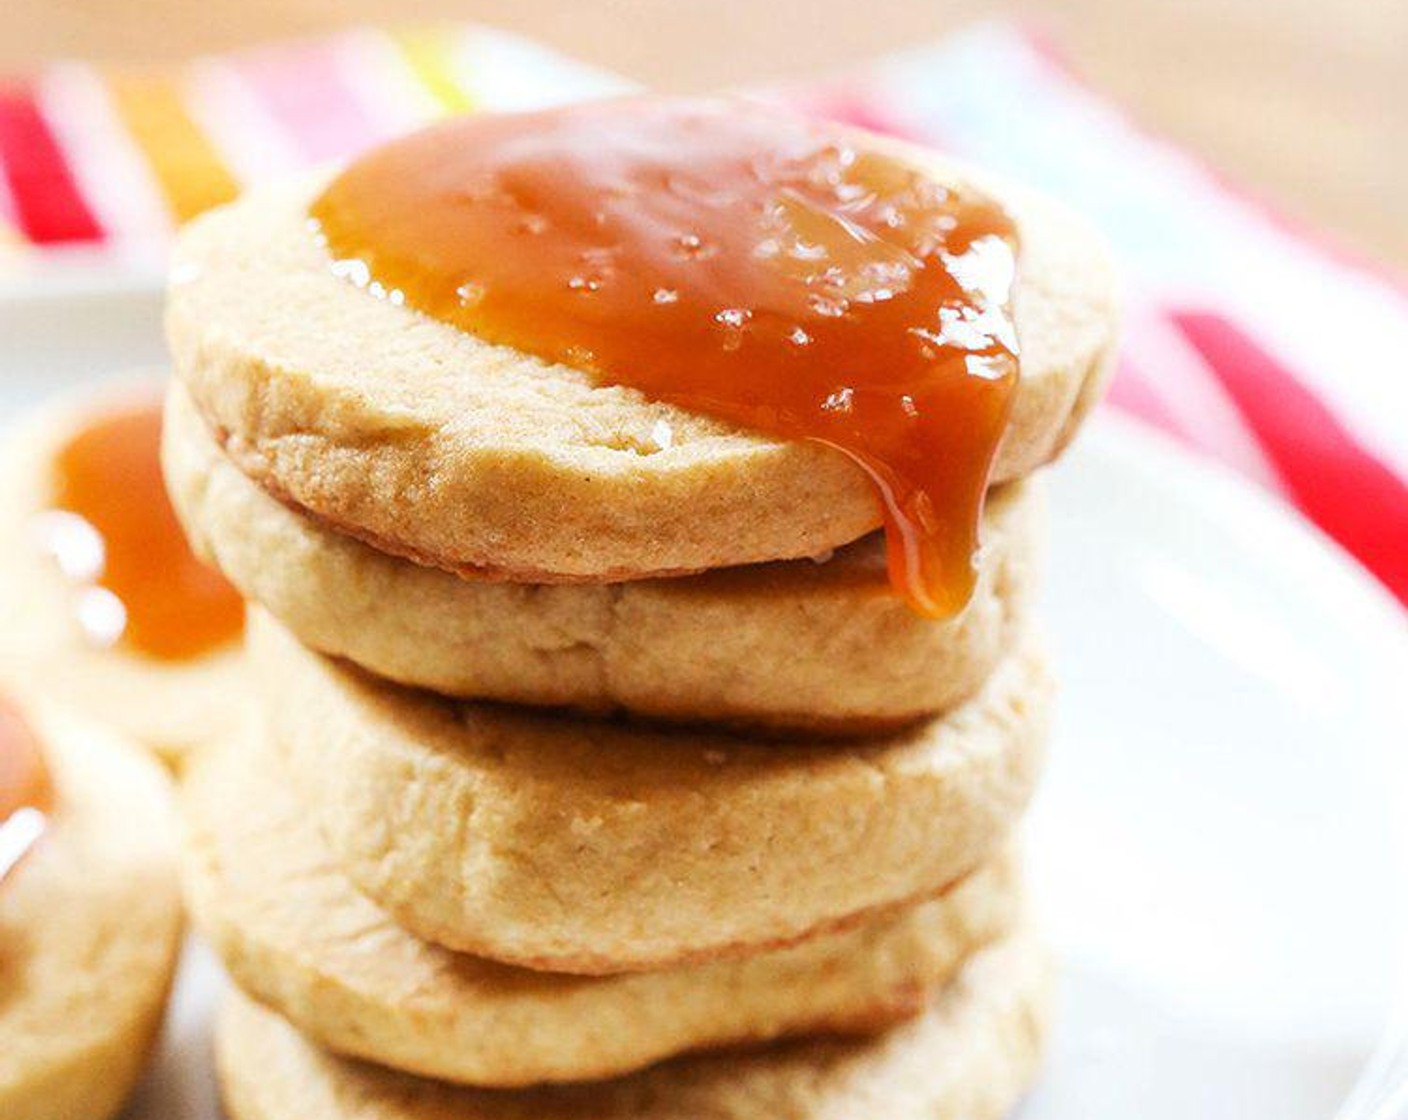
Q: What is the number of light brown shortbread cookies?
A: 7